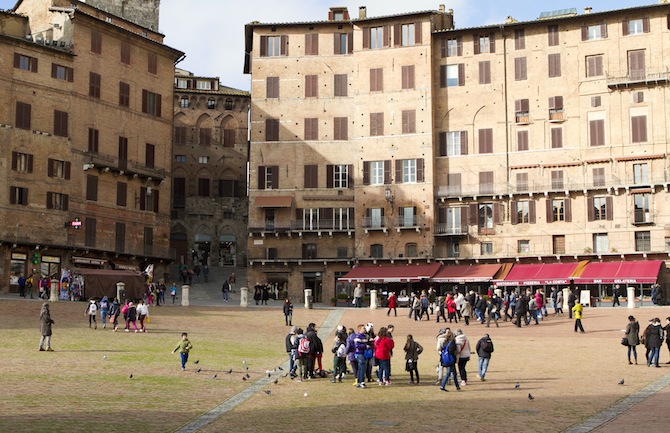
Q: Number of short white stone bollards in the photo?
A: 9